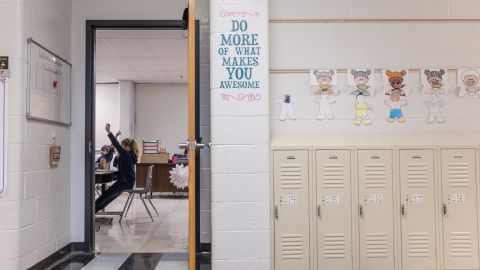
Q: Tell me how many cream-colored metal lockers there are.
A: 5